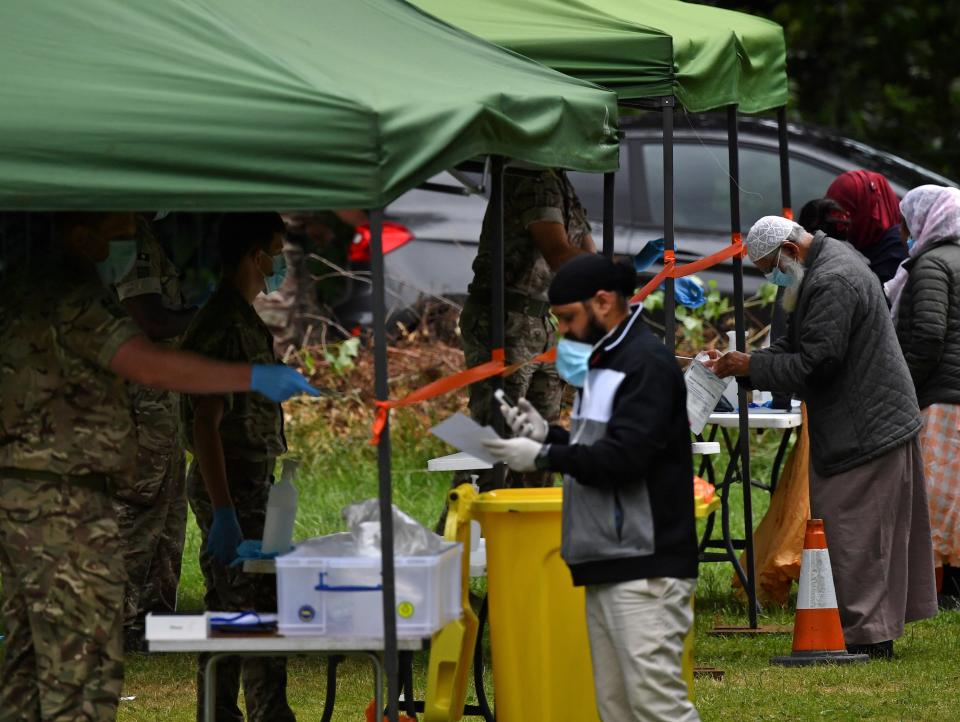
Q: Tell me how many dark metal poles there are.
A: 6